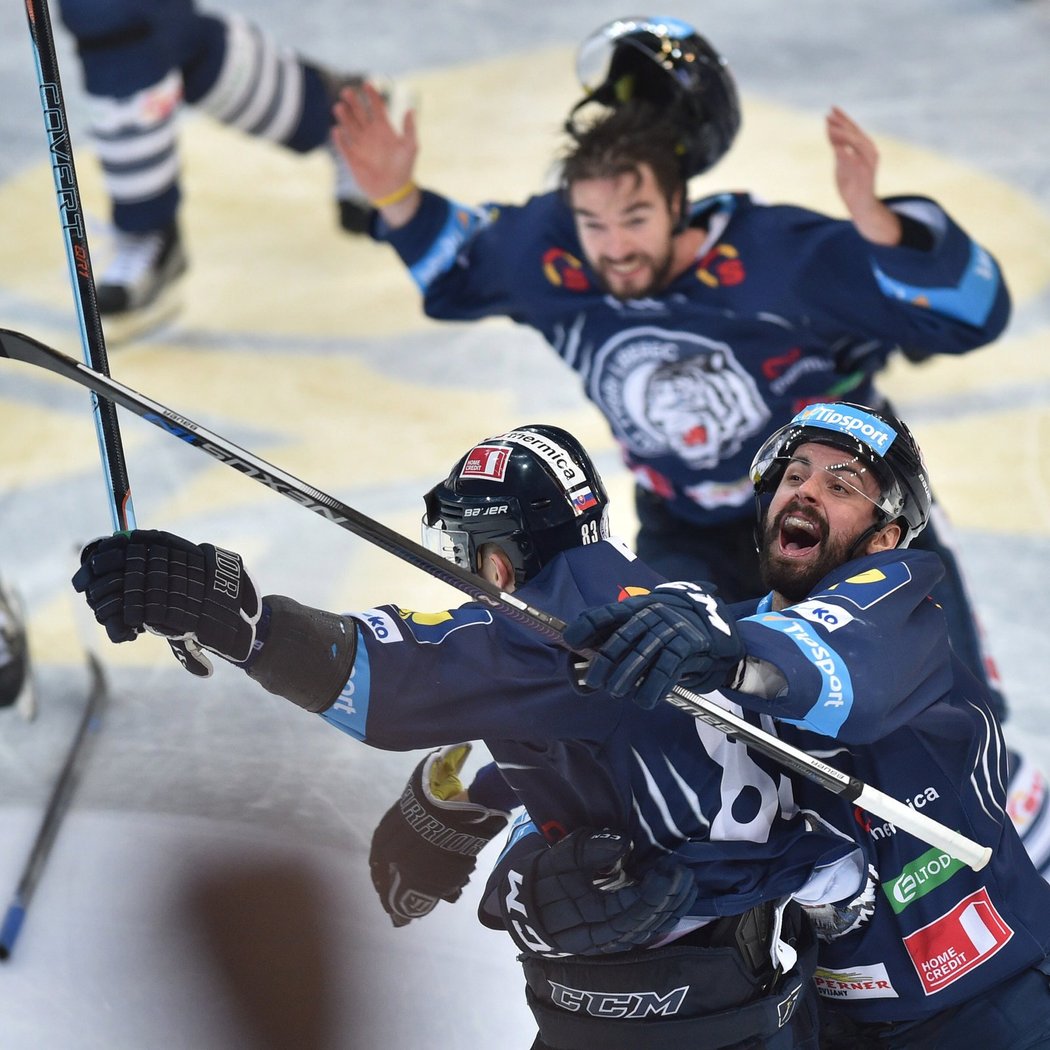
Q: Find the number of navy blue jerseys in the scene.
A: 3